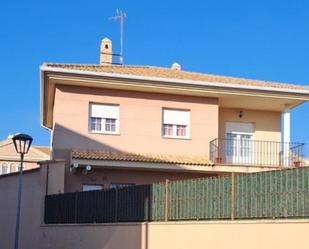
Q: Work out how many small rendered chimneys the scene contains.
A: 2